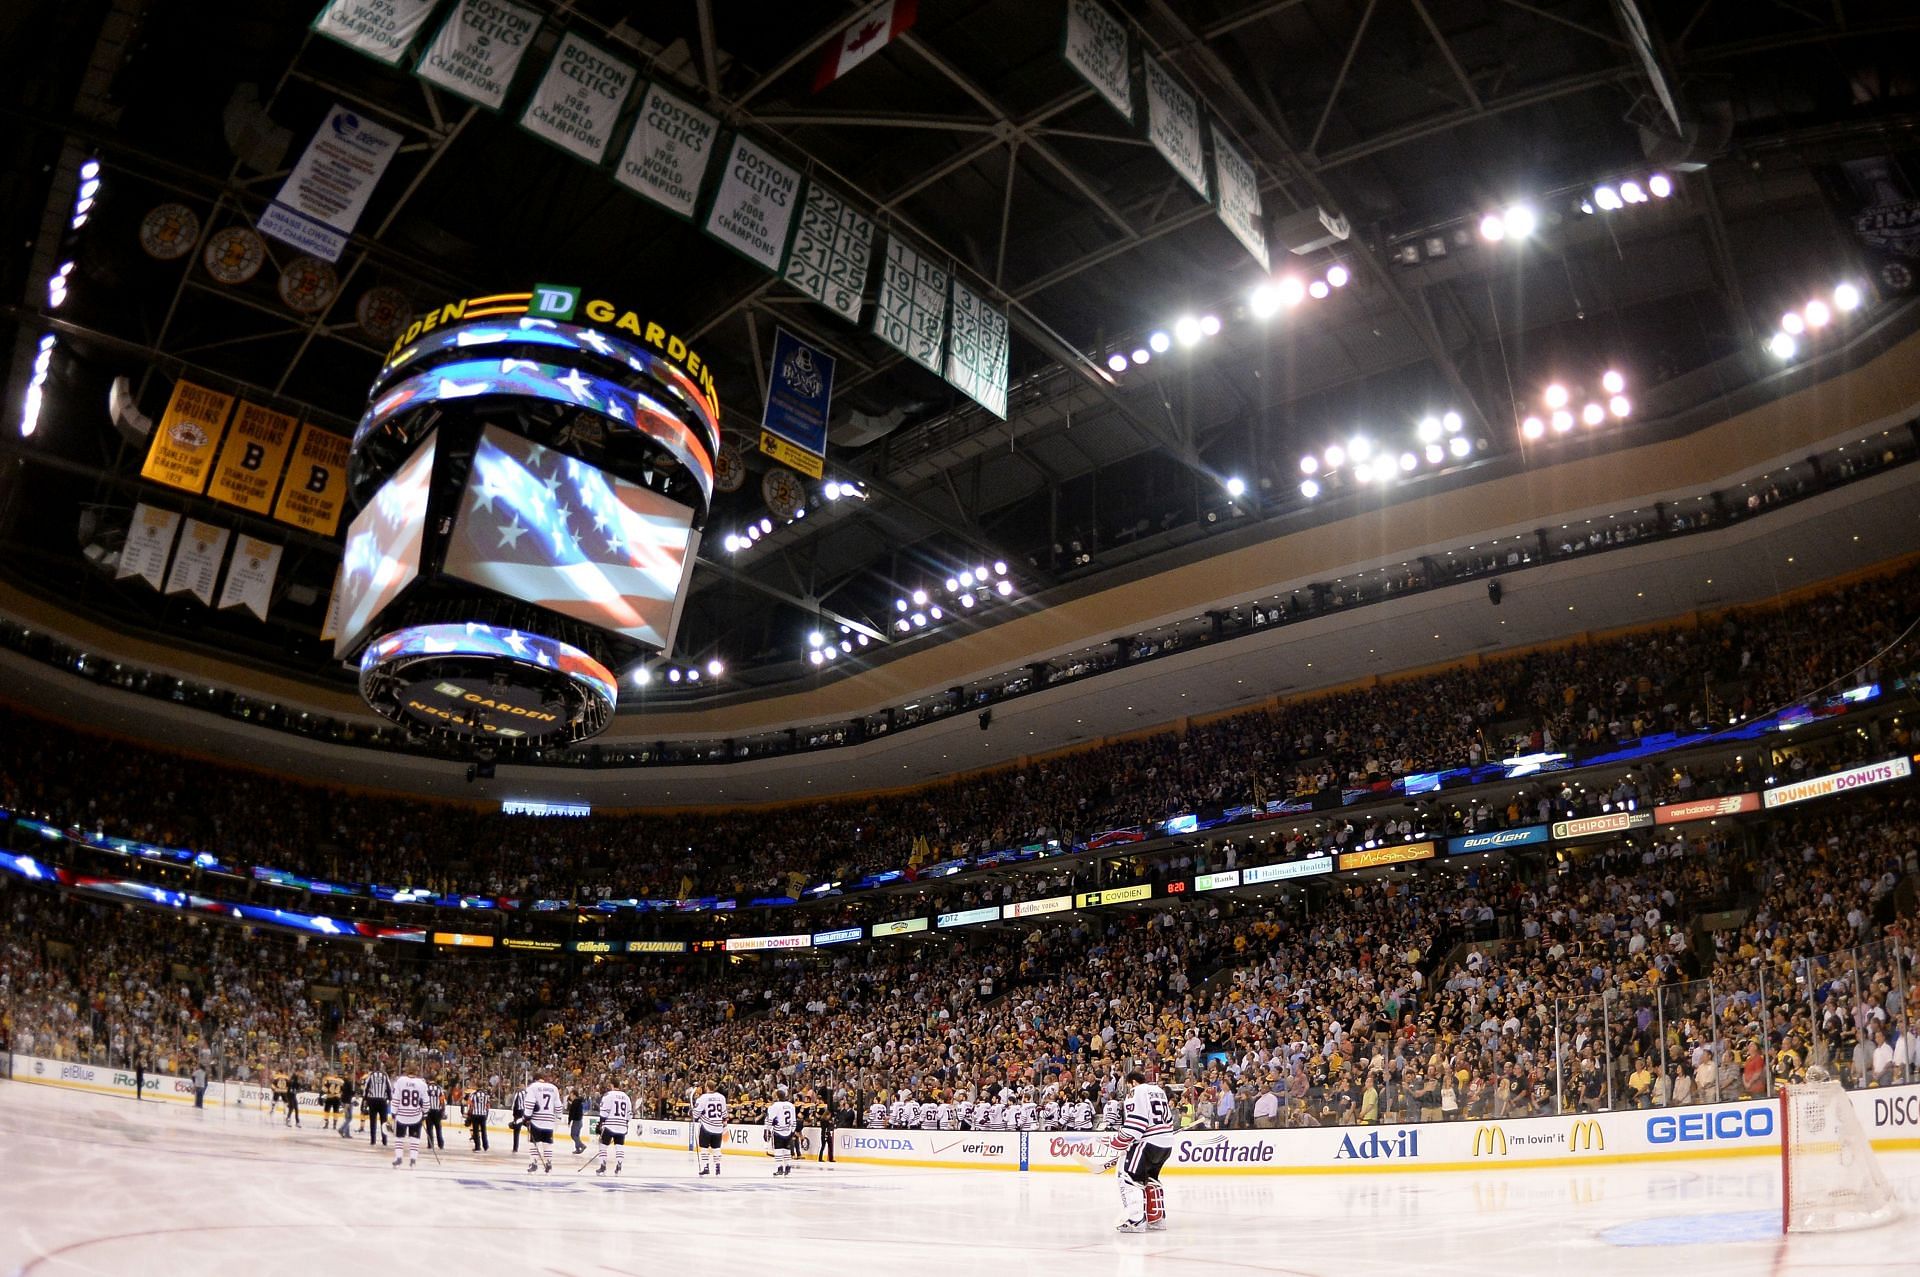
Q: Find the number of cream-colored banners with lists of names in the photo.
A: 3